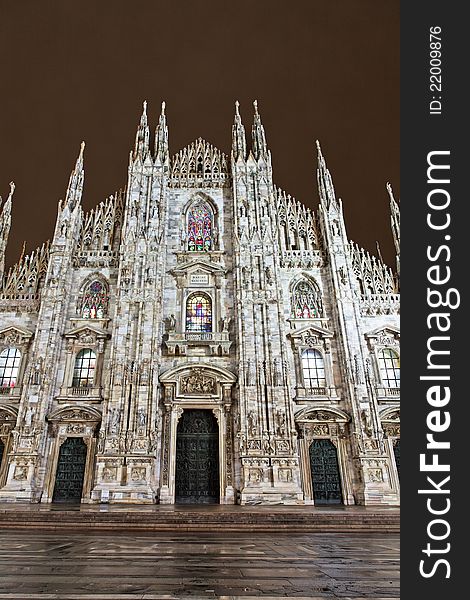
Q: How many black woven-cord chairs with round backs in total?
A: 0